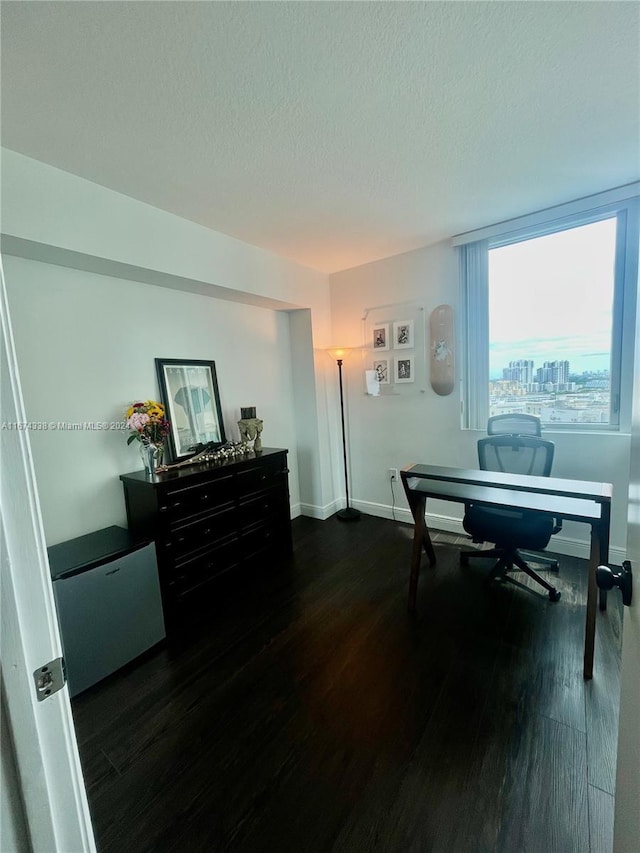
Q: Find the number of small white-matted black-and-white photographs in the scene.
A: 4